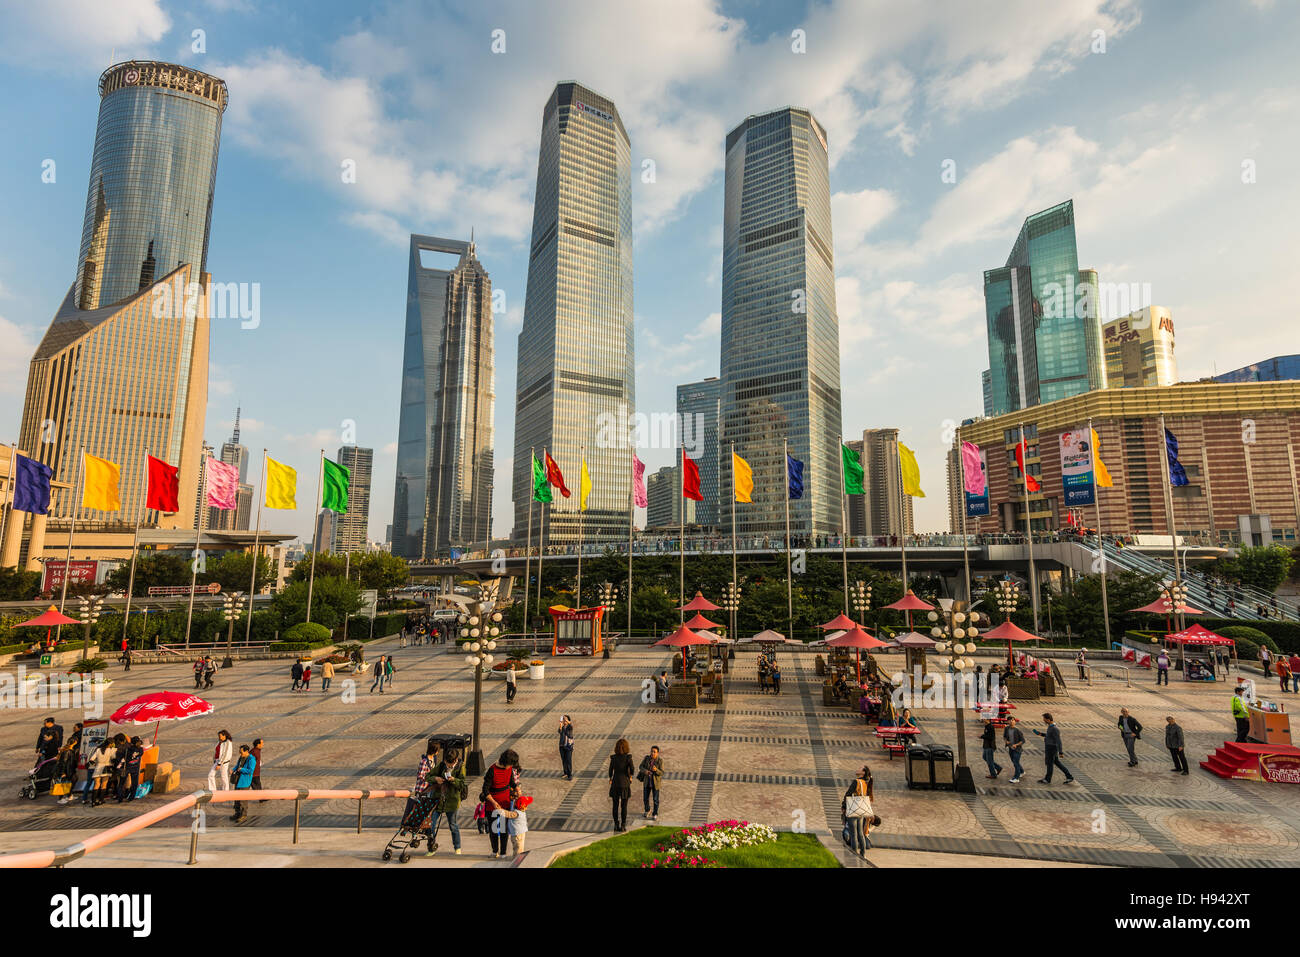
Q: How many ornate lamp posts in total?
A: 9